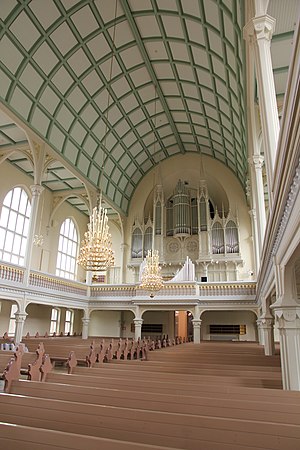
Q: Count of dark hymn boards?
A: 2